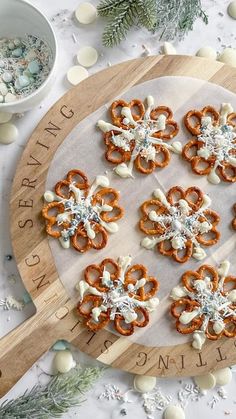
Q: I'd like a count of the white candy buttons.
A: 14